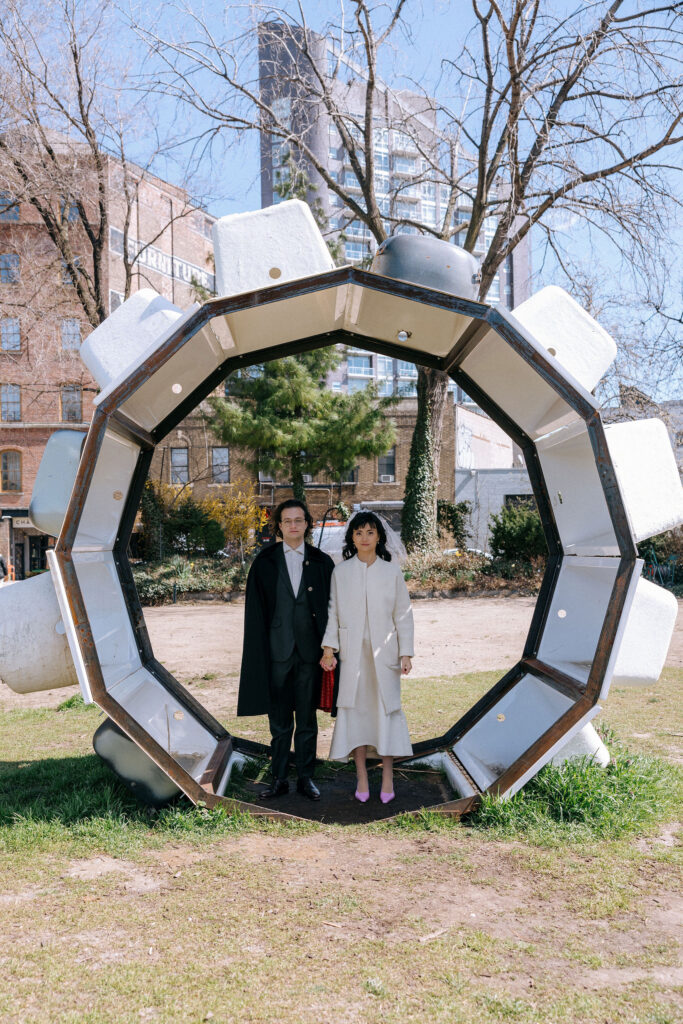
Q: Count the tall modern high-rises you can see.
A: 1